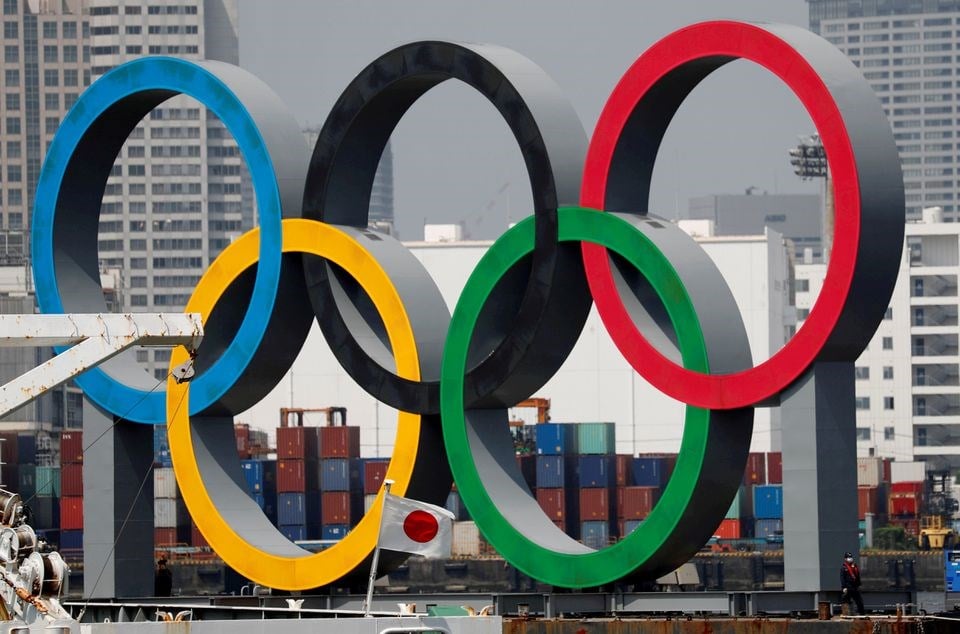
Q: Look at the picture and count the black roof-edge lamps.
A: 0